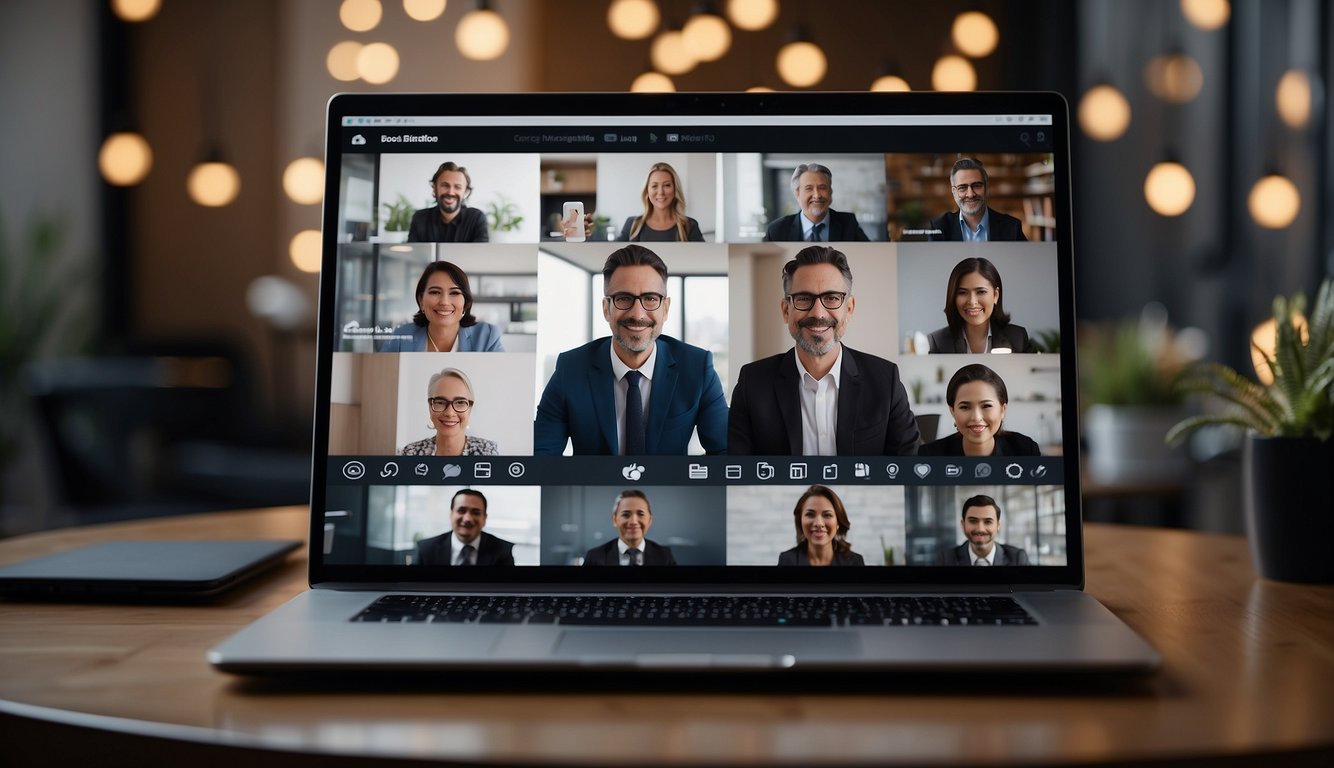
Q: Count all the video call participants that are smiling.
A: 14